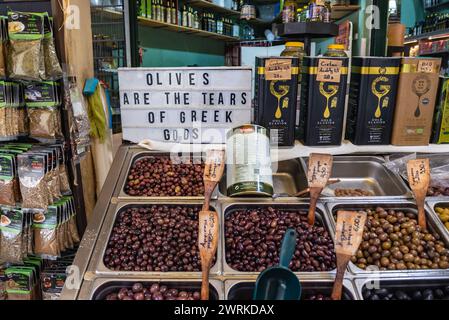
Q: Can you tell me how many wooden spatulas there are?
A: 5